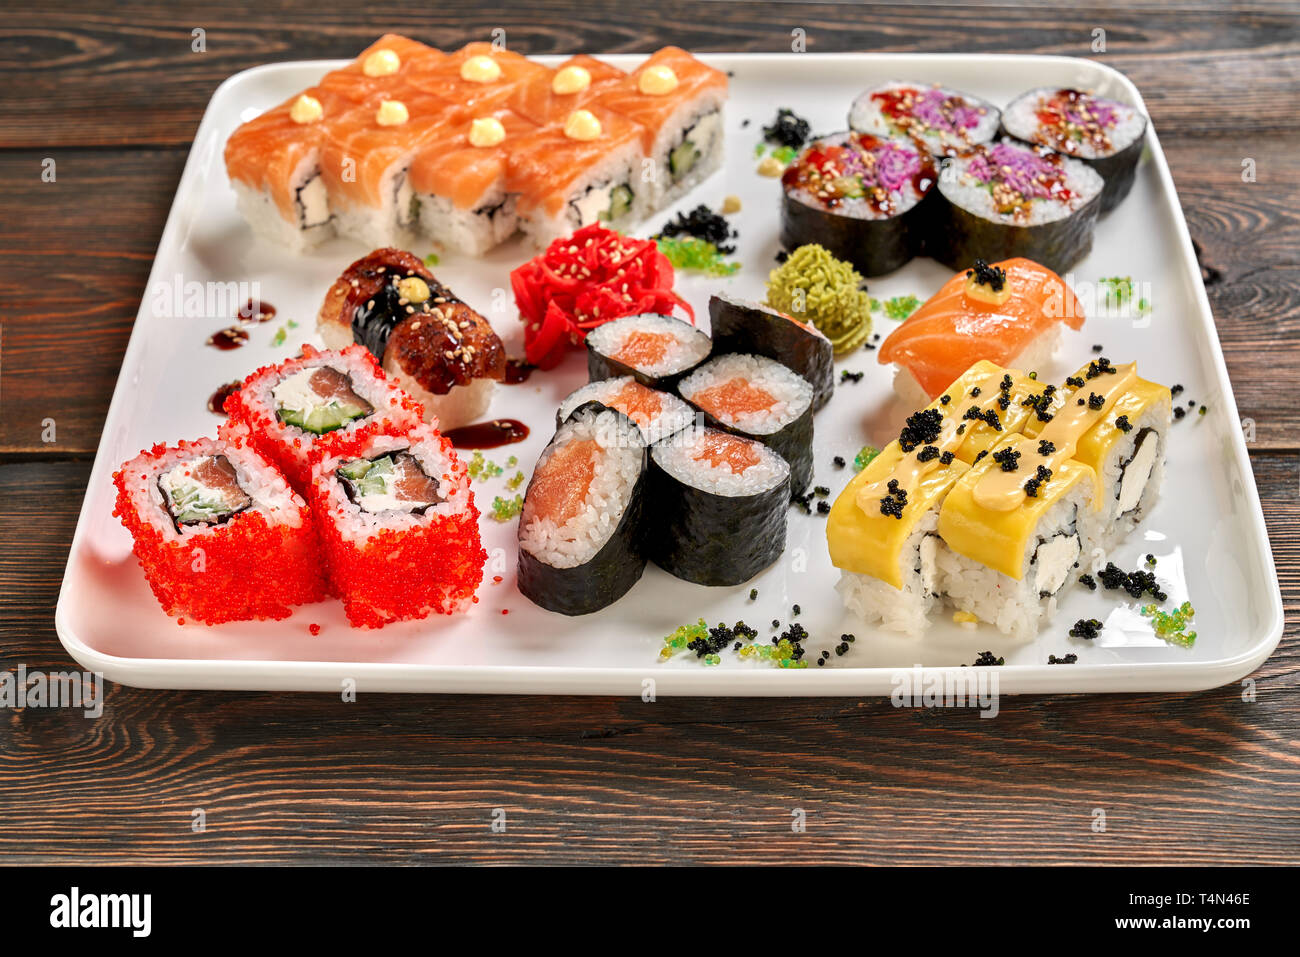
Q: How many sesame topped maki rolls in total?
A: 4